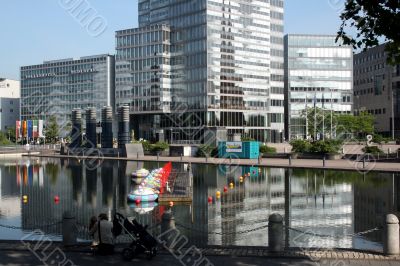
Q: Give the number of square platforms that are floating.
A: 1